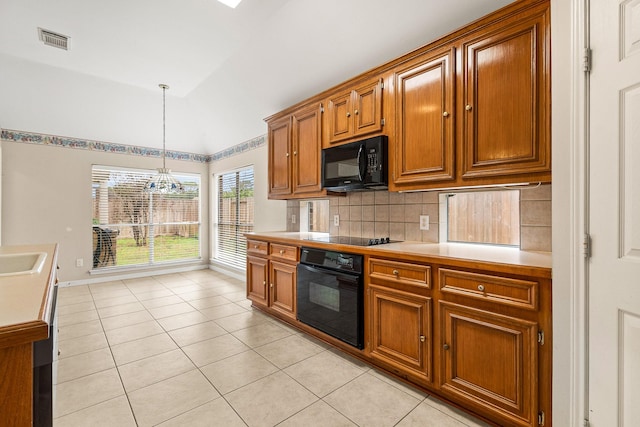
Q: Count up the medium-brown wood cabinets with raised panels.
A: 10